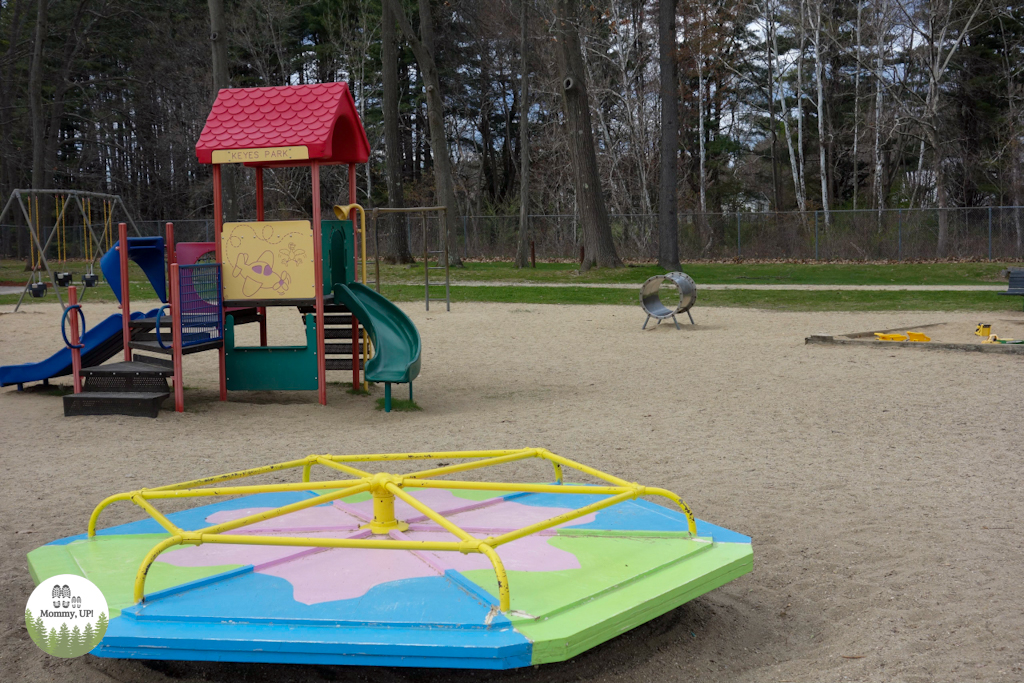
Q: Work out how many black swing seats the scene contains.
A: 3